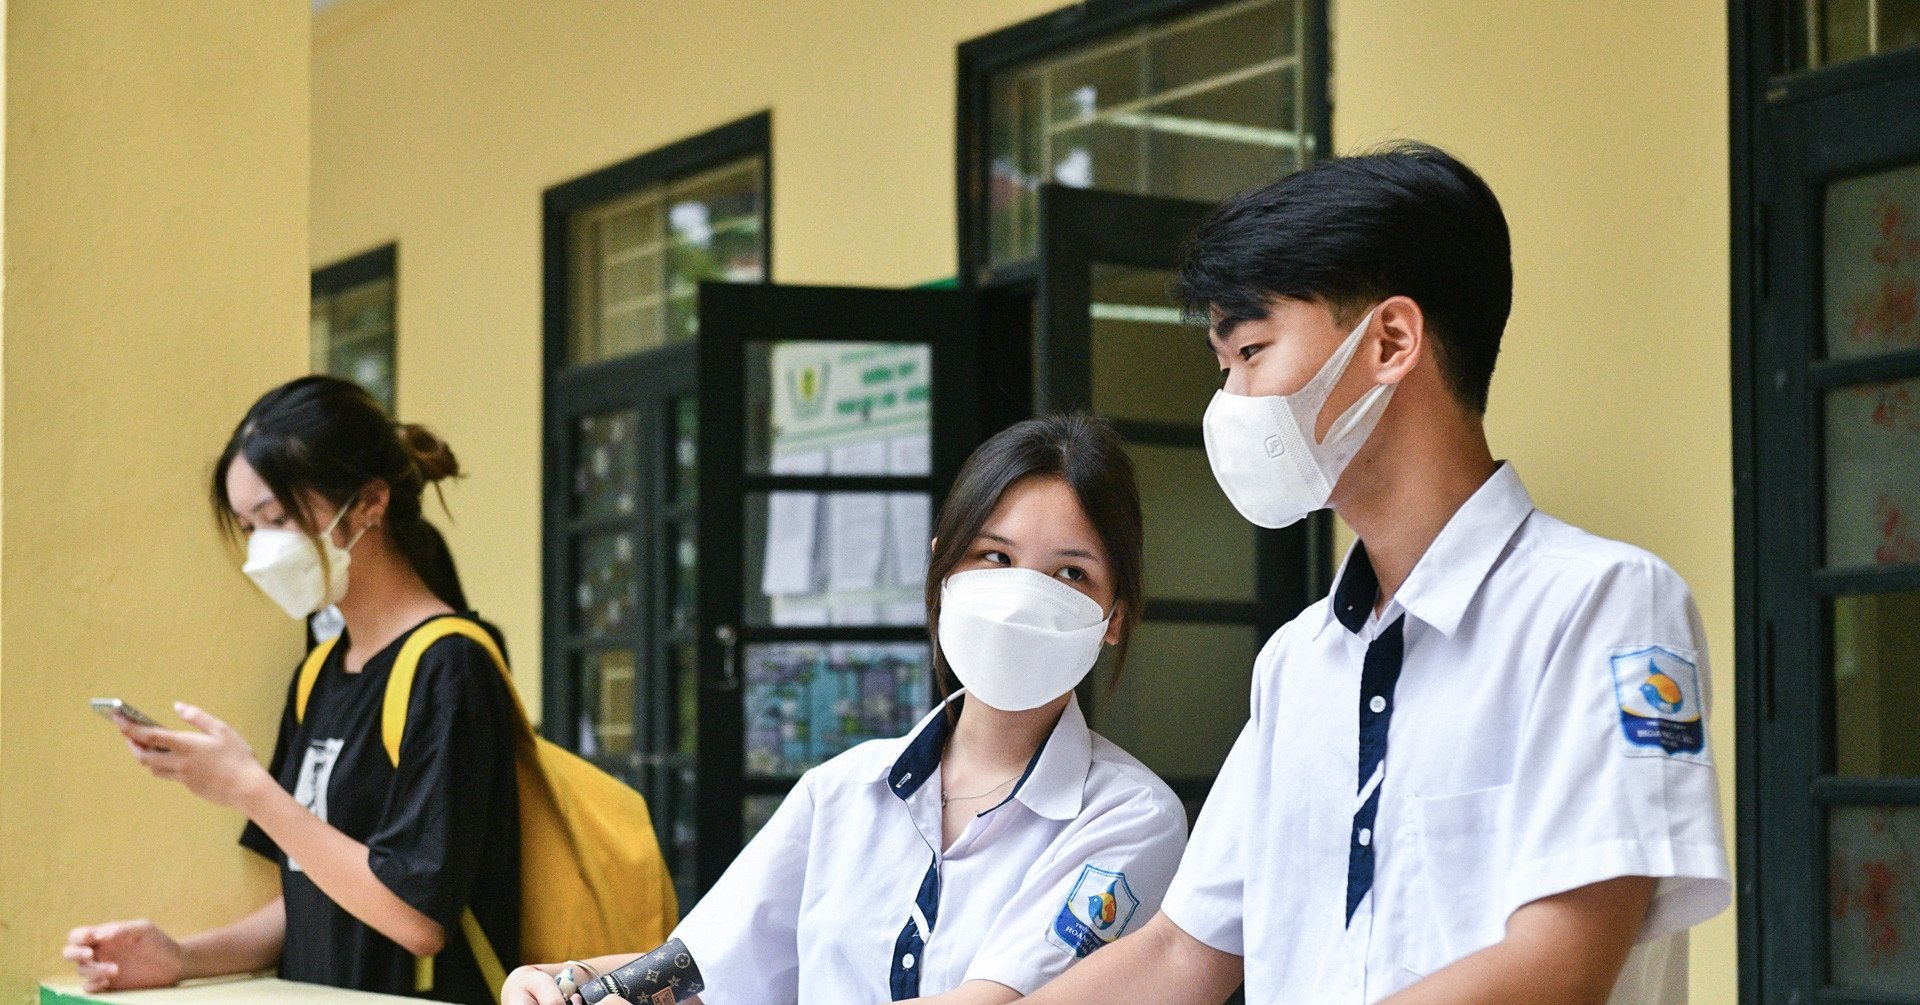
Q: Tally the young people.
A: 3